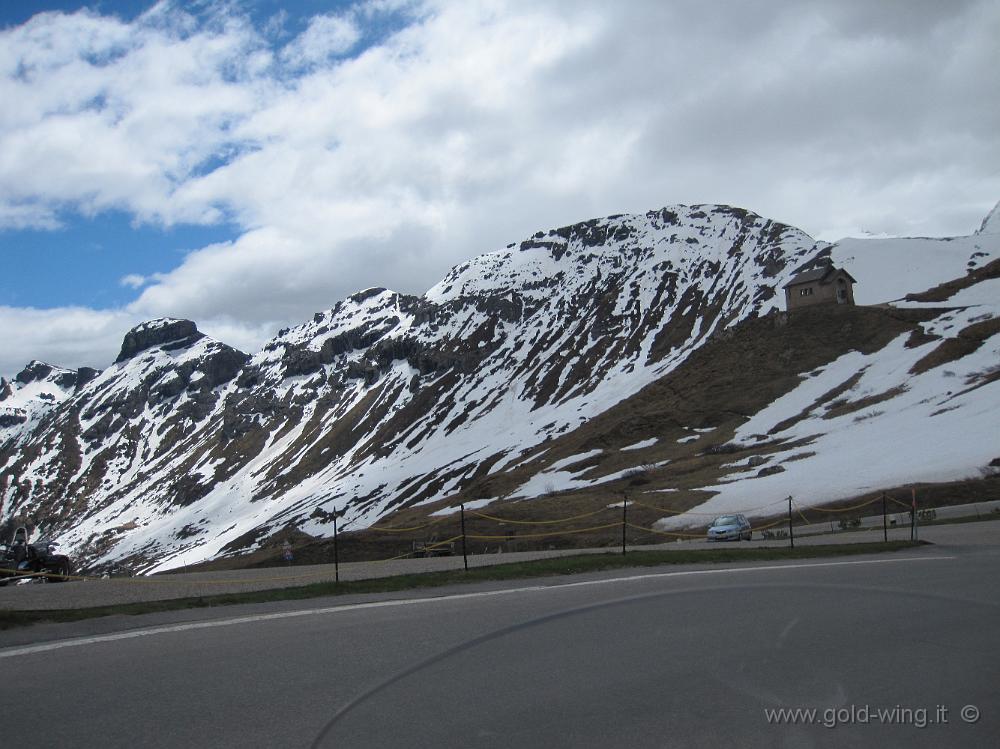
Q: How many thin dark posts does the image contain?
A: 6